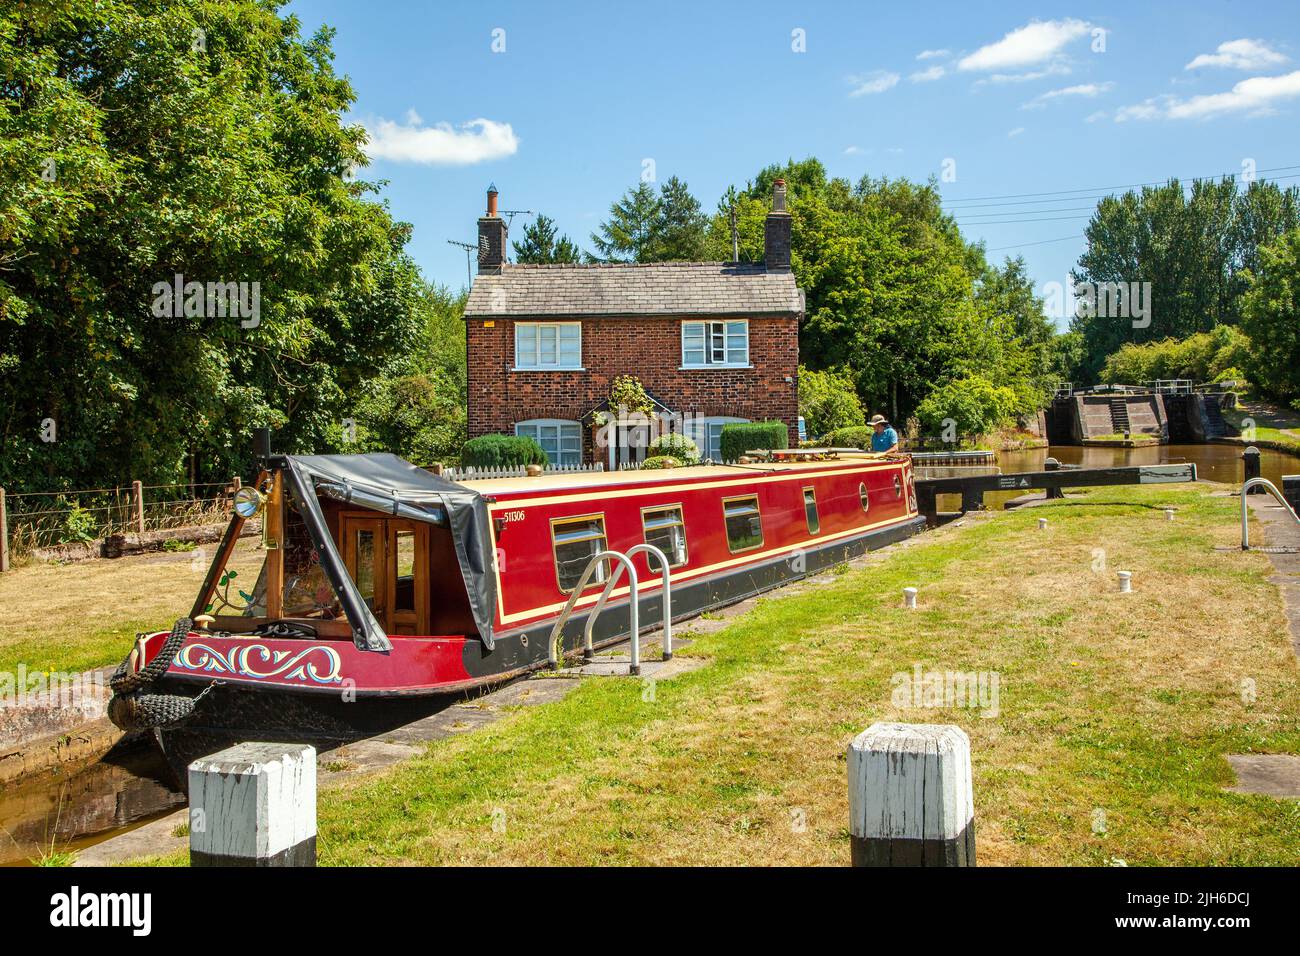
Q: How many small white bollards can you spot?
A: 4